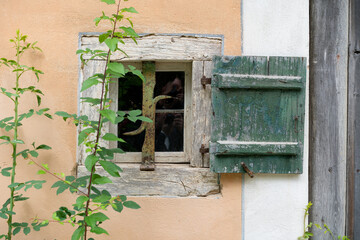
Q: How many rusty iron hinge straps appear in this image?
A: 2